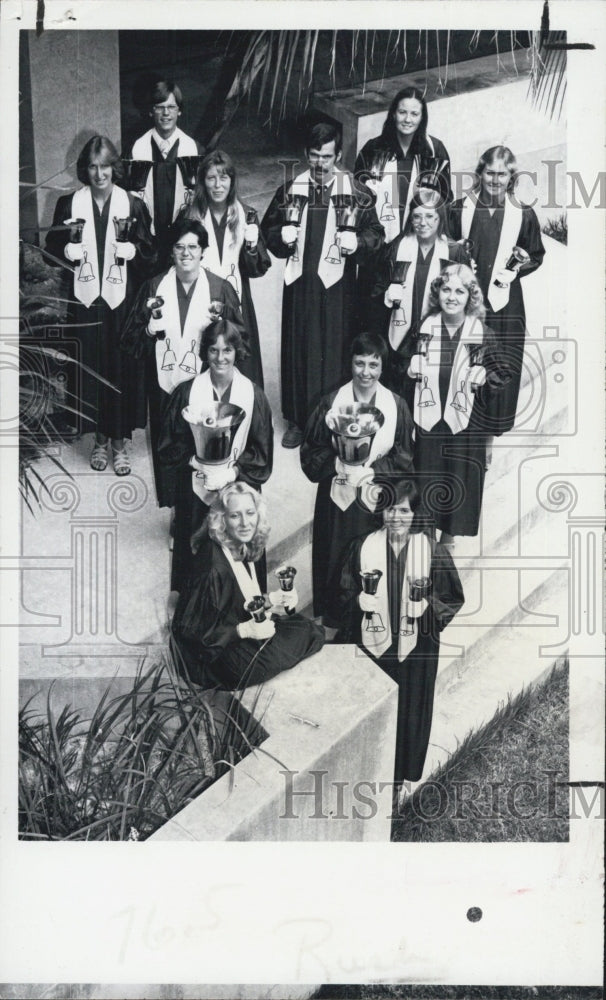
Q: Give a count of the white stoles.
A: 13